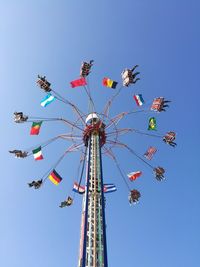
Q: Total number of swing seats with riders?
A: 11